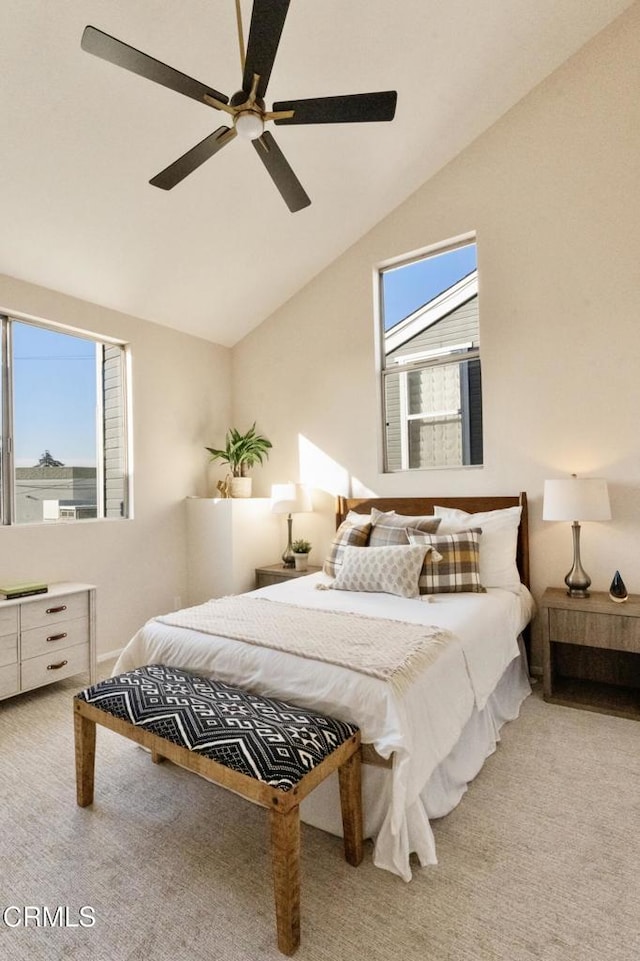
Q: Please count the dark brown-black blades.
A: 5